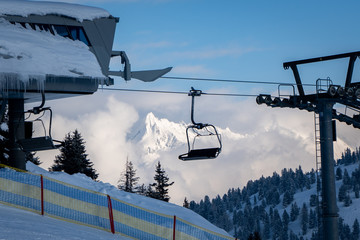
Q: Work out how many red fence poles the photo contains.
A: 3